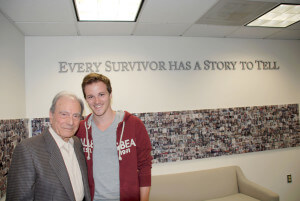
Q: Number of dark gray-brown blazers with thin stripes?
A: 1